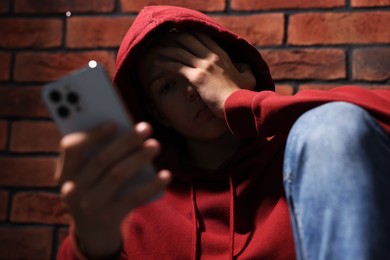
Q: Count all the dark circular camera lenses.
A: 3